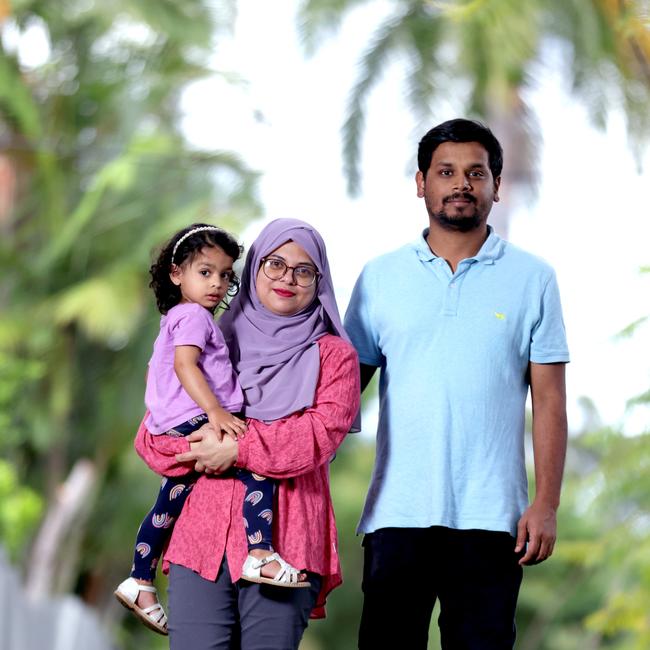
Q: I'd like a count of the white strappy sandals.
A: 2